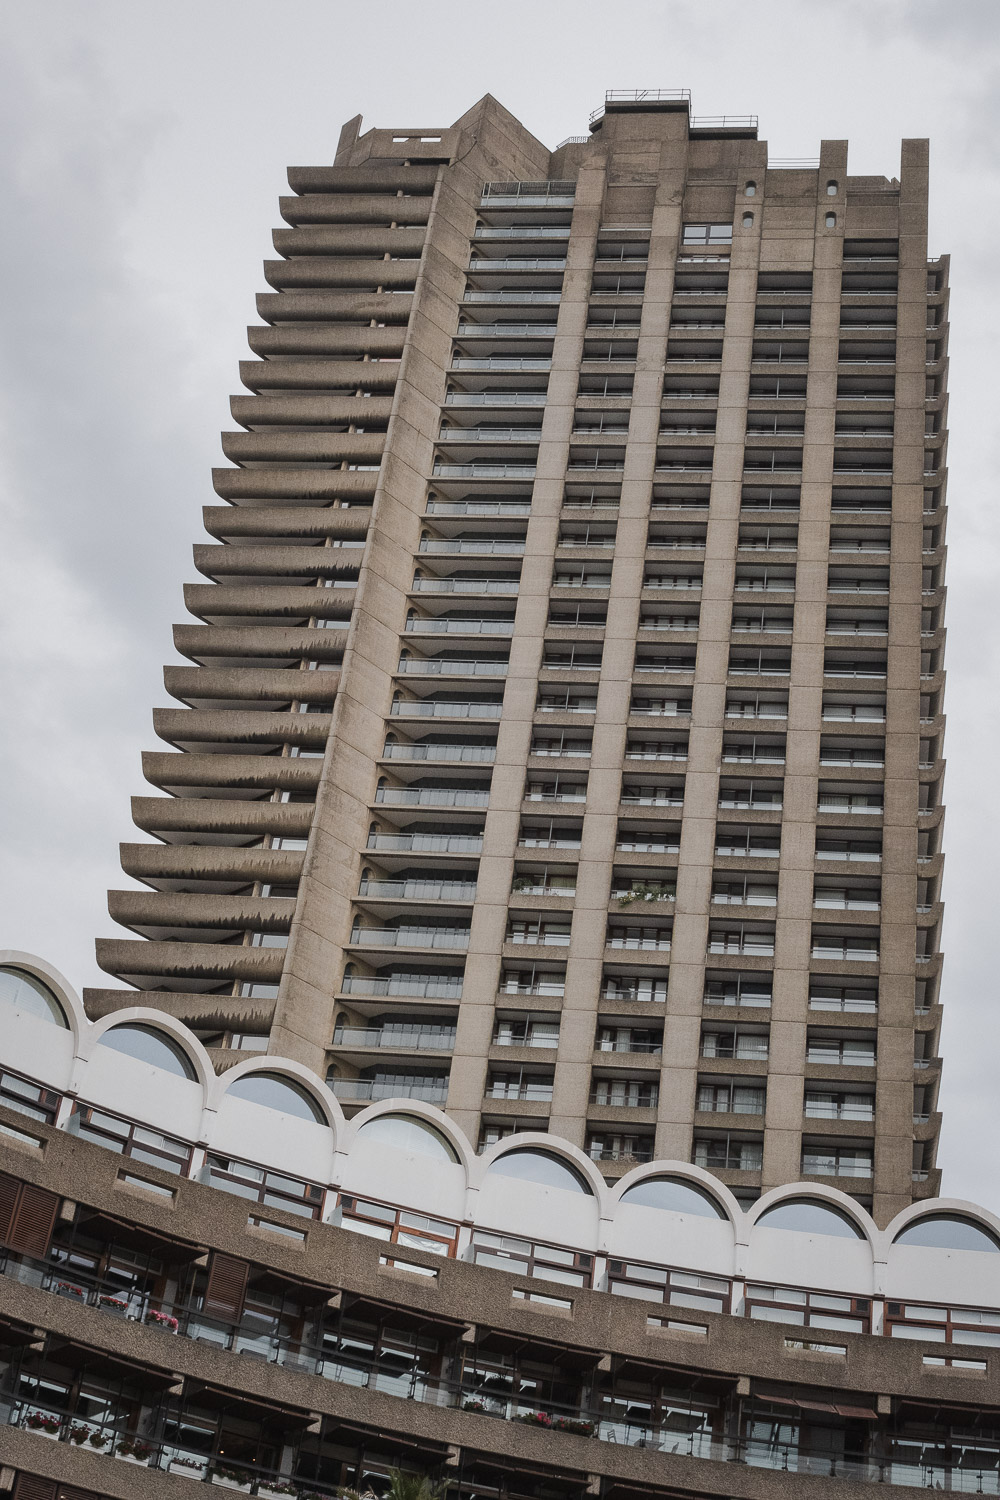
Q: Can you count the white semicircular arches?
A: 8